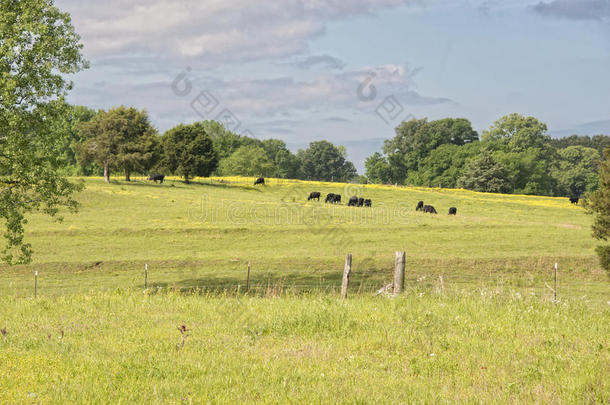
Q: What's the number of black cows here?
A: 12